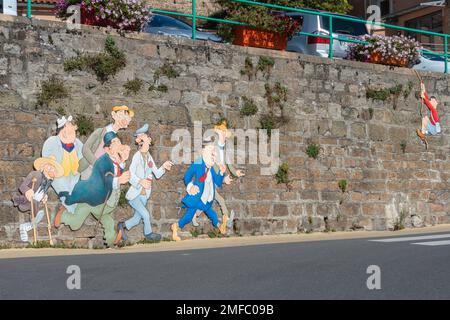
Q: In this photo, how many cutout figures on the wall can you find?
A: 8